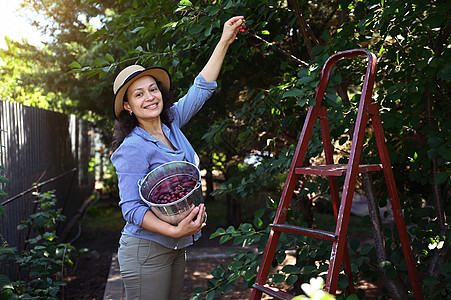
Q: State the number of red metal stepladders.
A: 1